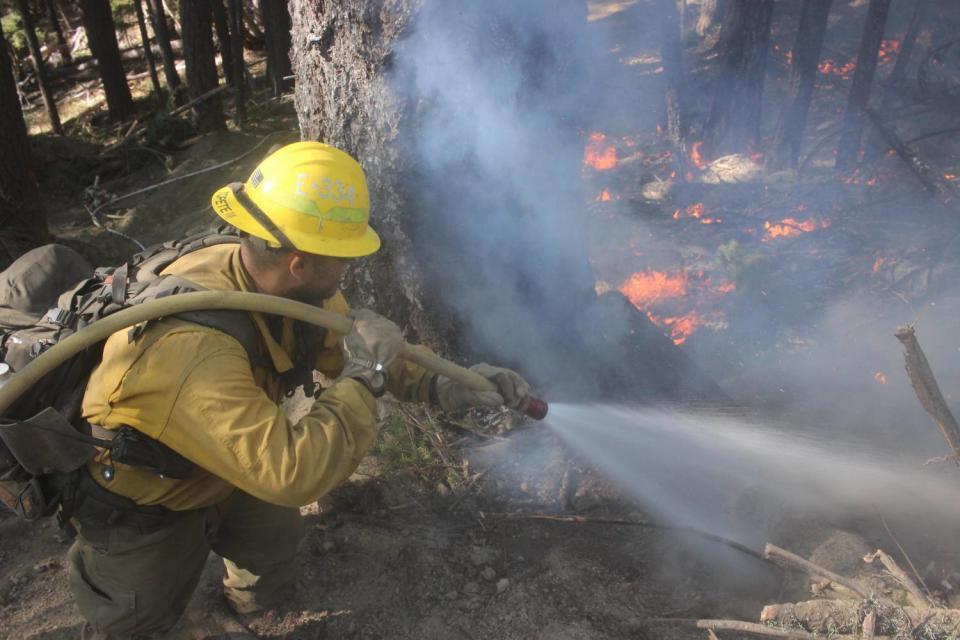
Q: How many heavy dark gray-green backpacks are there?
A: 1